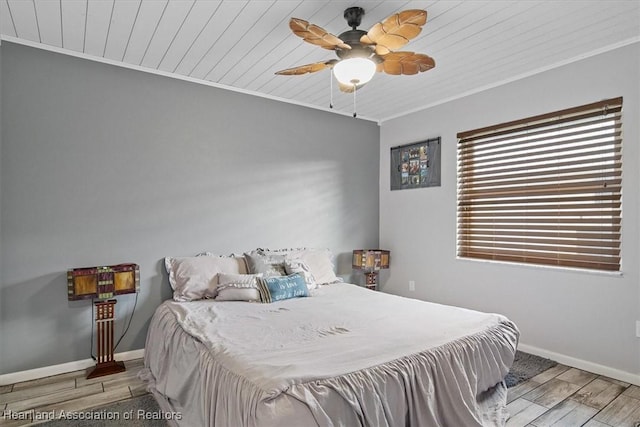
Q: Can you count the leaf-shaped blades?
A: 5